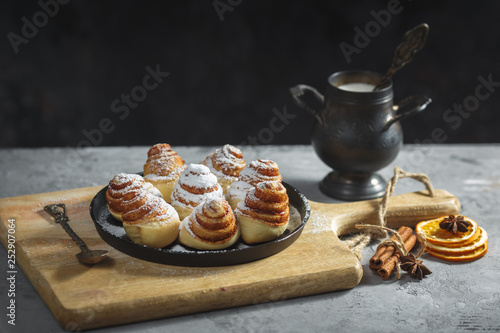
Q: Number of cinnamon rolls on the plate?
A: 8